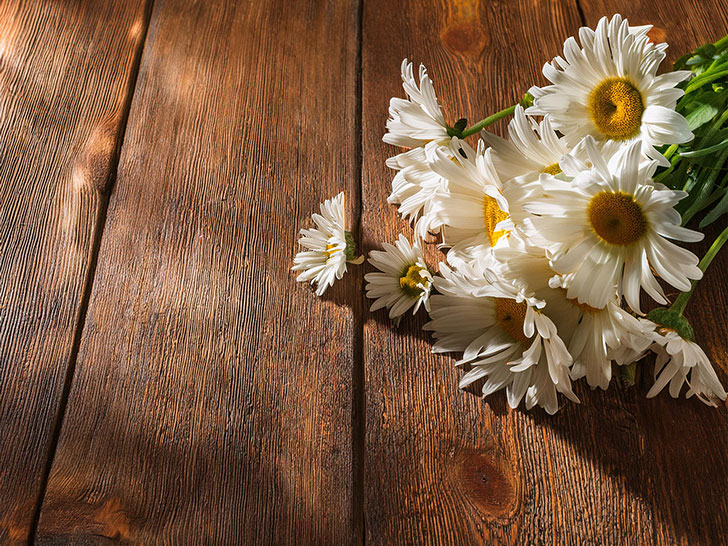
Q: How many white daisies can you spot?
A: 11